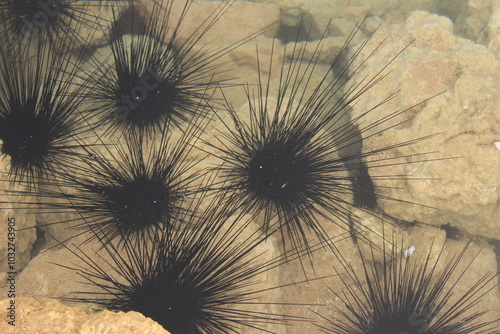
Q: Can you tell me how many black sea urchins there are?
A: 7